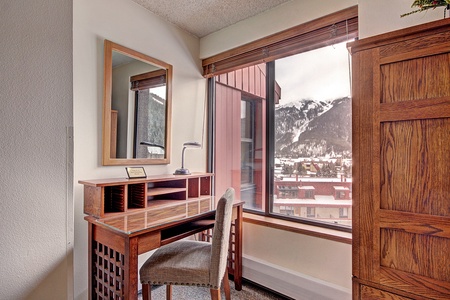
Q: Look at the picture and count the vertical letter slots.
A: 4